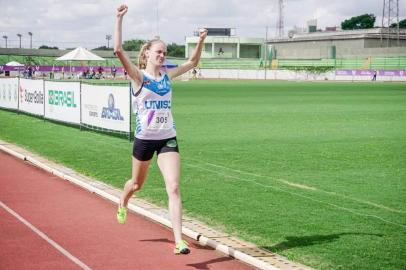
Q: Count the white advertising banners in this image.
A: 4